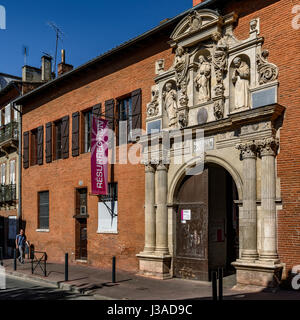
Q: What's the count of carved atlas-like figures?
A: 2